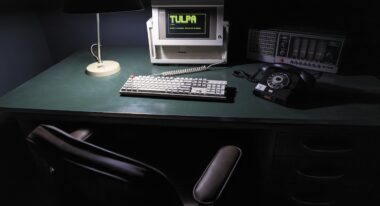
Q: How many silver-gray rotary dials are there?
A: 1